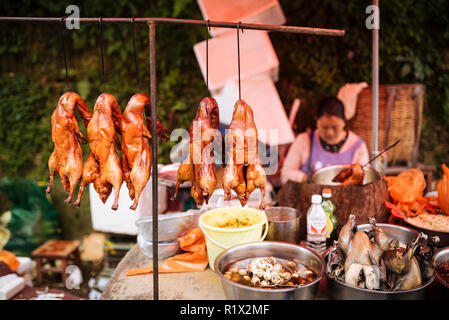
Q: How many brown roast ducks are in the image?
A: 5